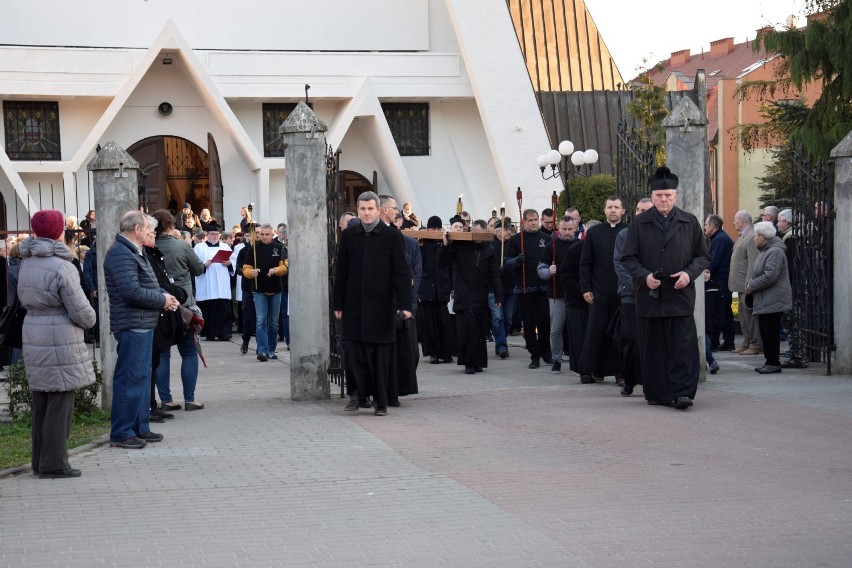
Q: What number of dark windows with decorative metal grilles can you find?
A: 3